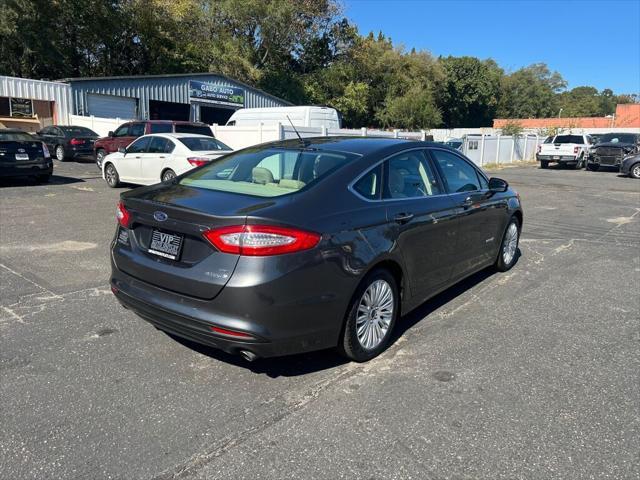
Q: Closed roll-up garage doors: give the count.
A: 1